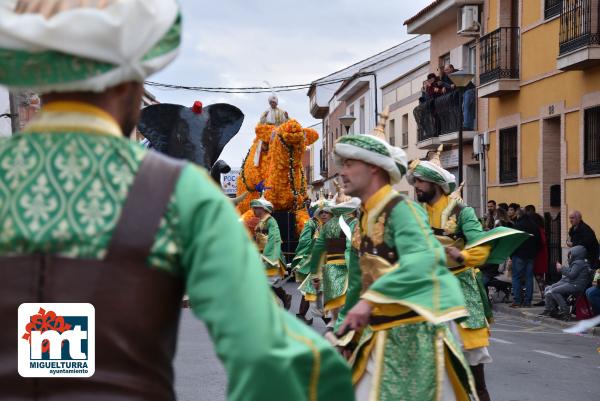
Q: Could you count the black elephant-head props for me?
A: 1